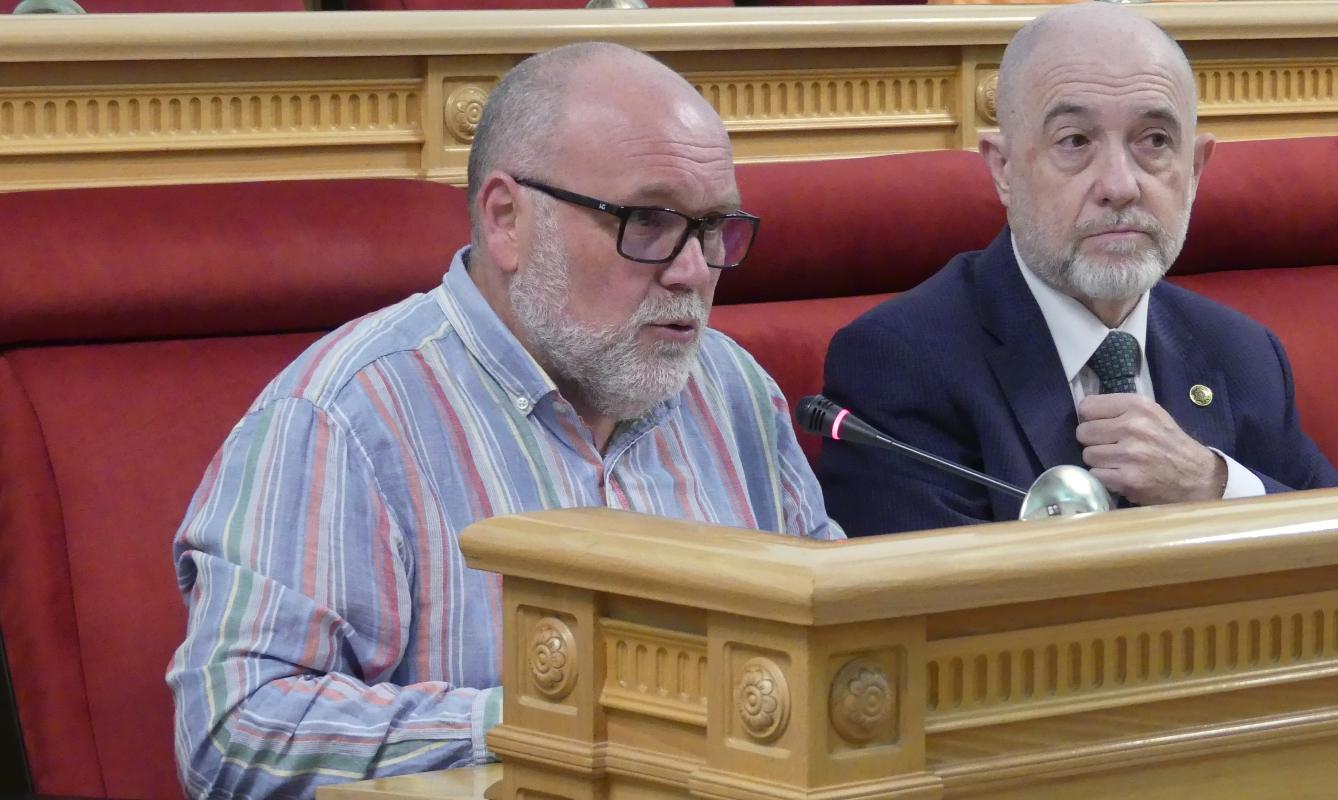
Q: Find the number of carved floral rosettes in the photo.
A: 5